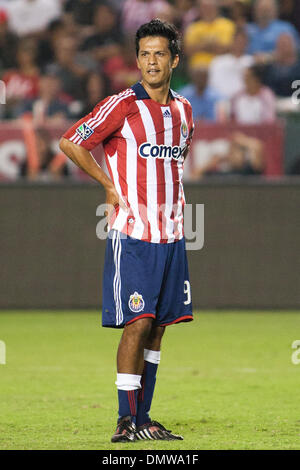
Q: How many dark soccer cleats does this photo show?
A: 2